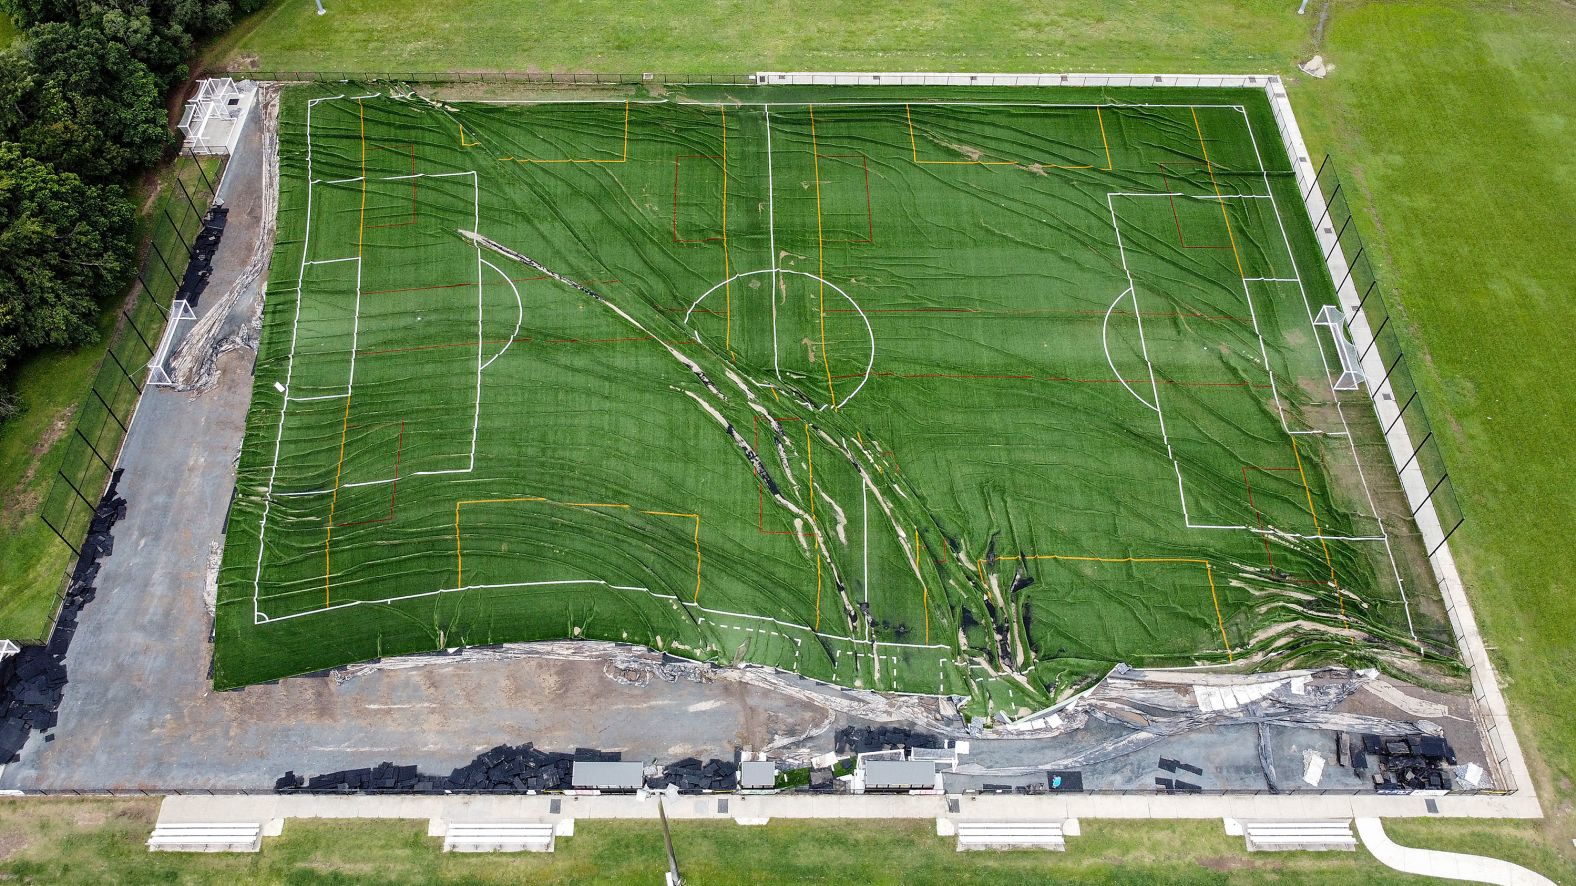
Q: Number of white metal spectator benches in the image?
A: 4